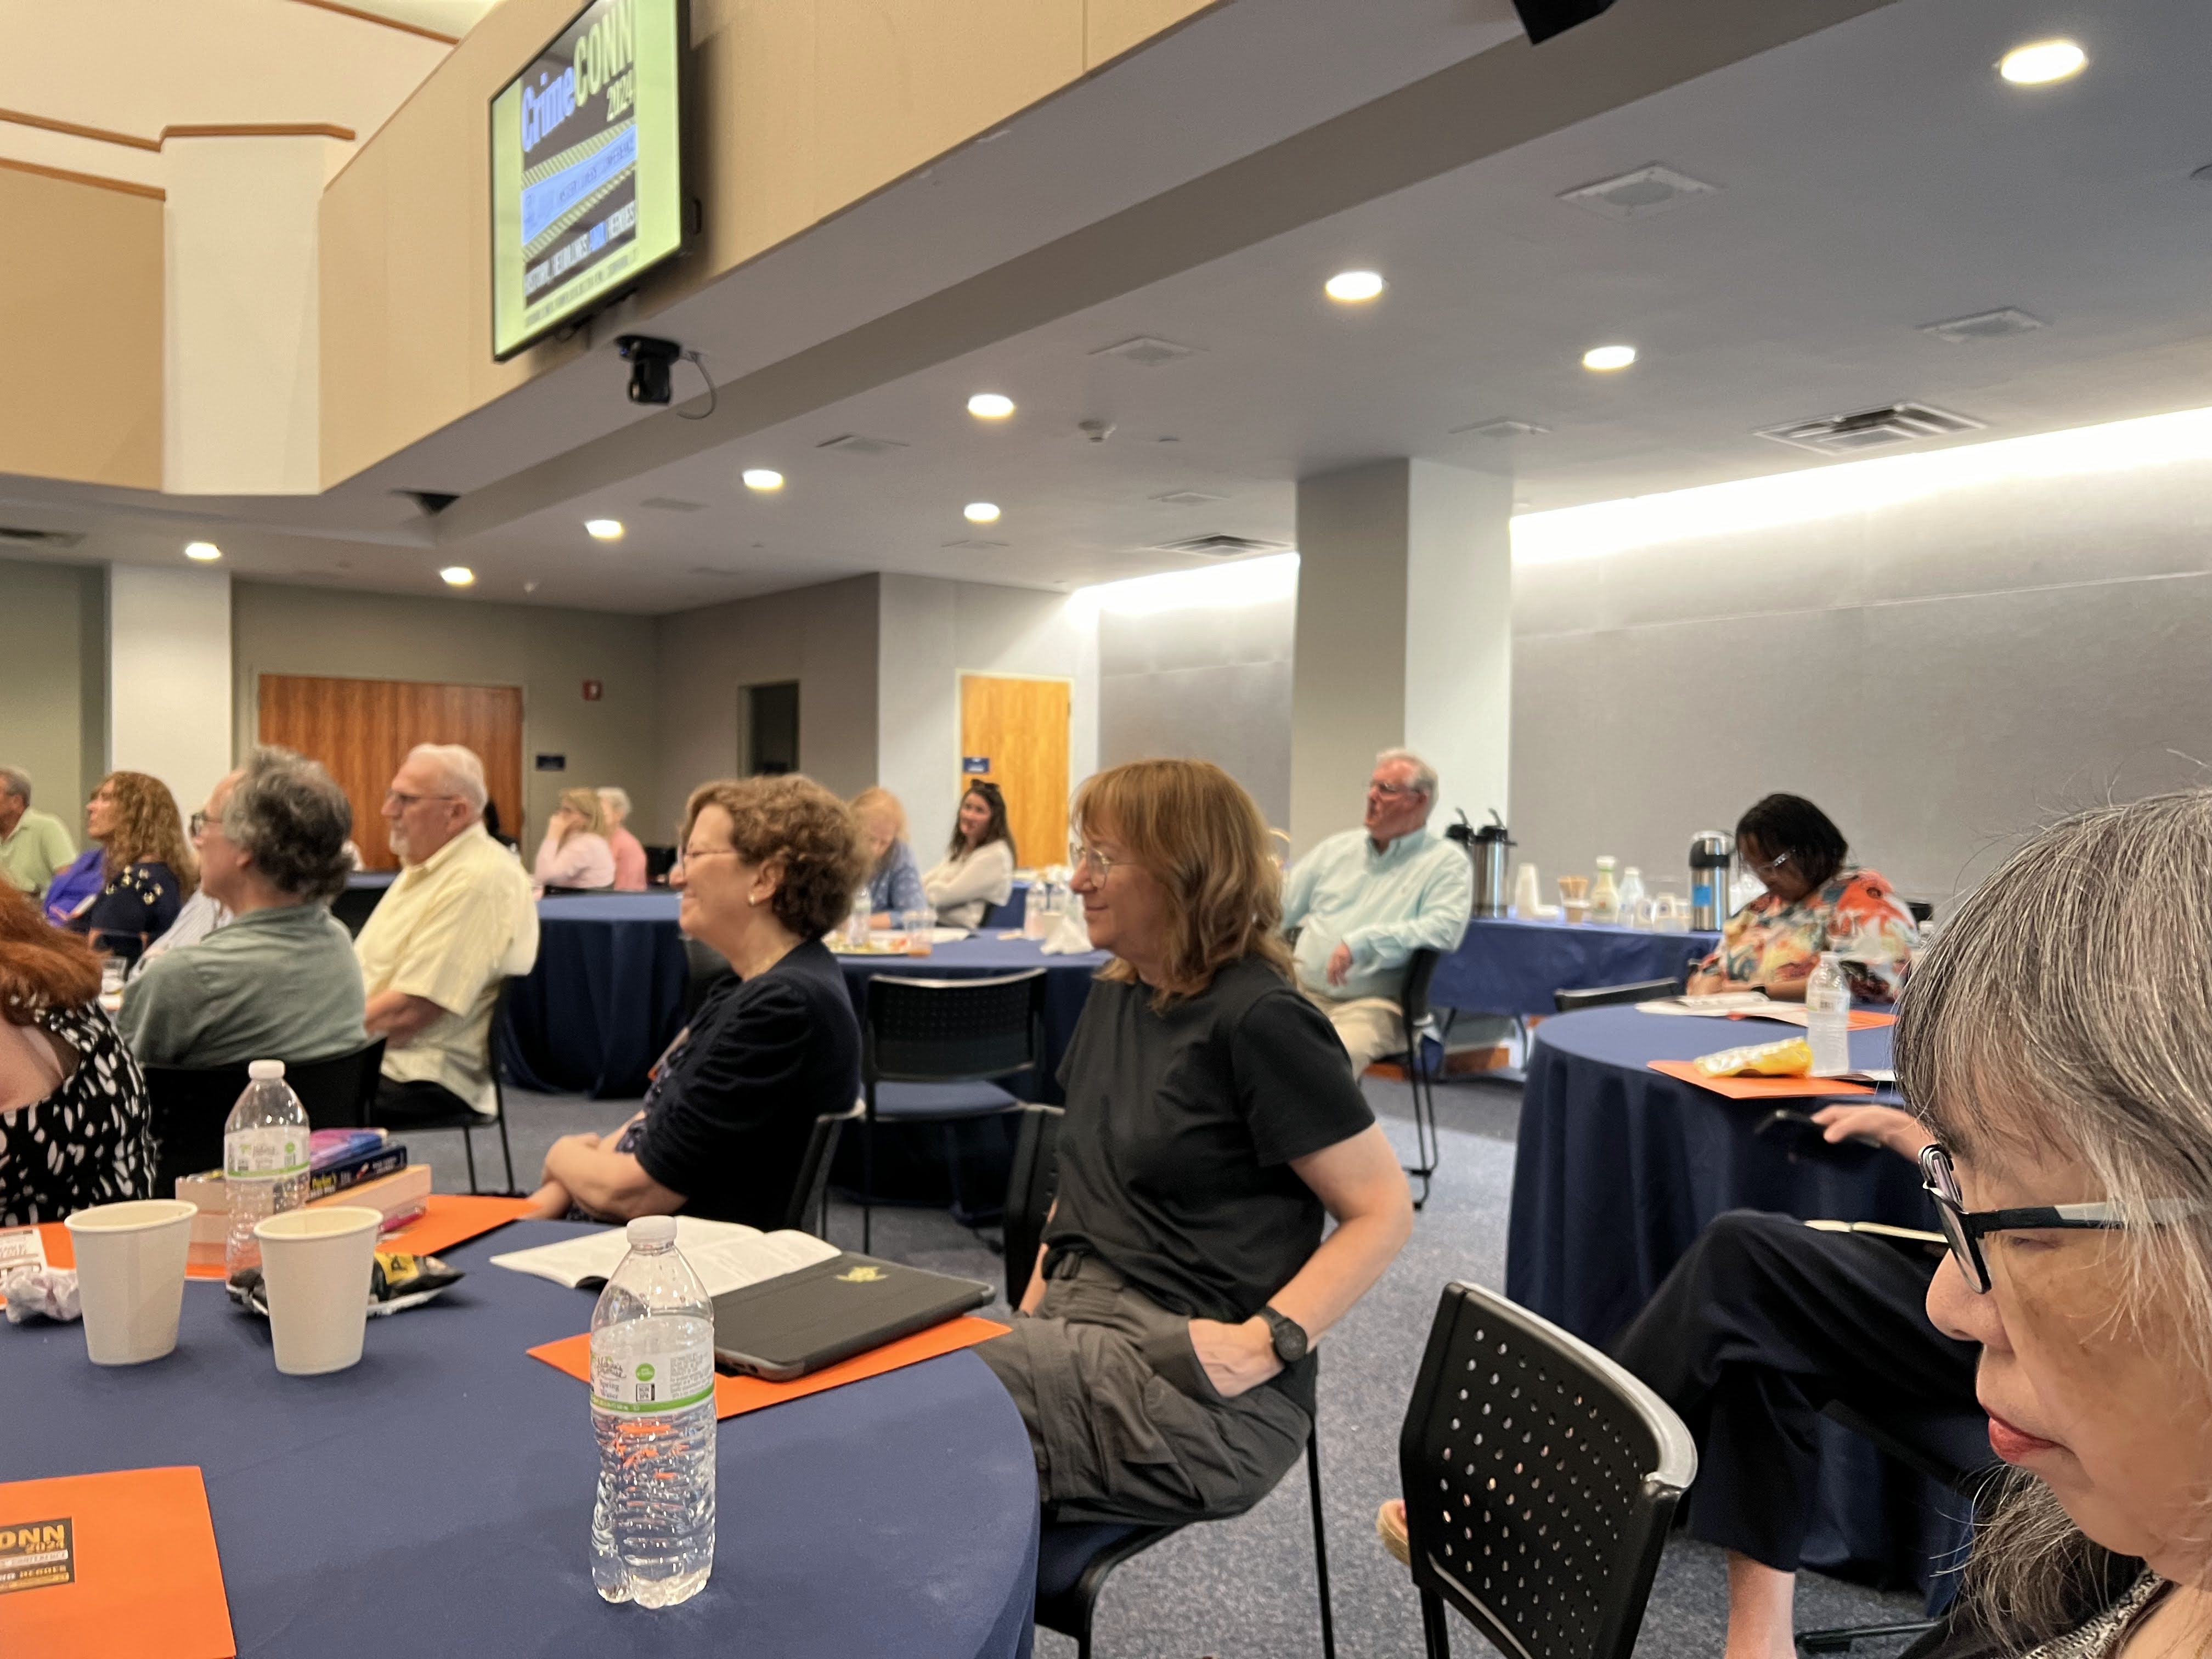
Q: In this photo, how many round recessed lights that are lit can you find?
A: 9